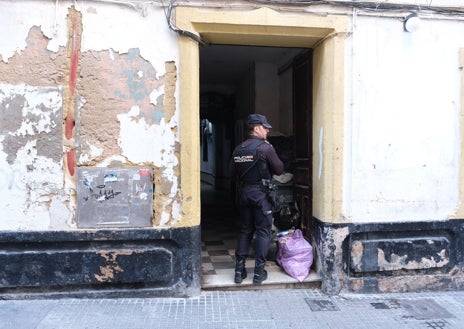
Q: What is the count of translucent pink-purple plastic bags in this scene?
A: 1